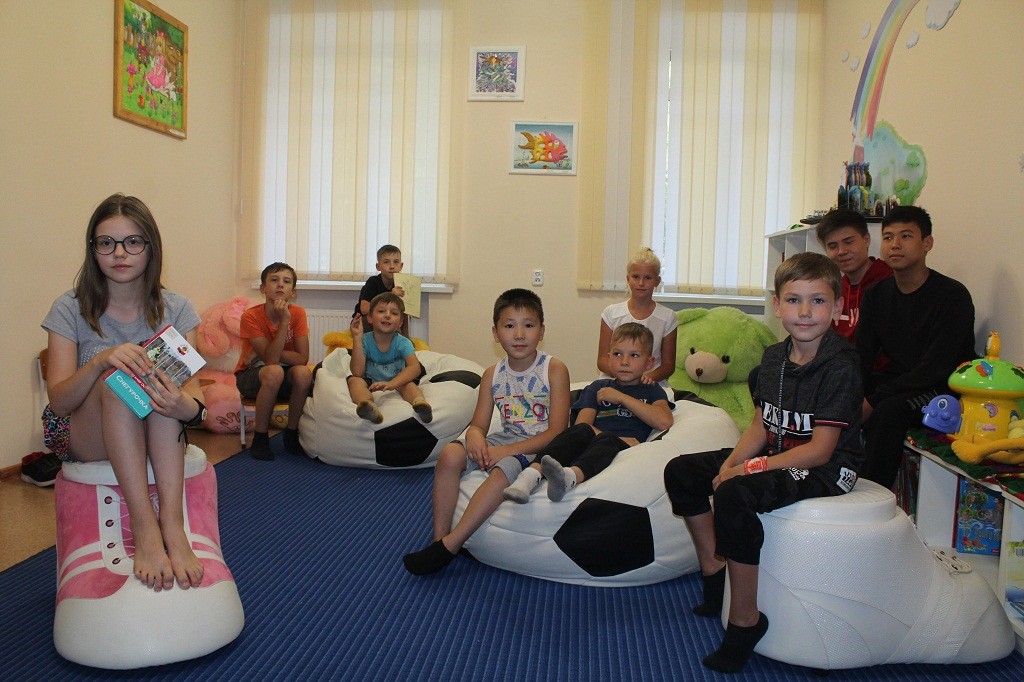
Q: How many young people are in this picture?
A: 10